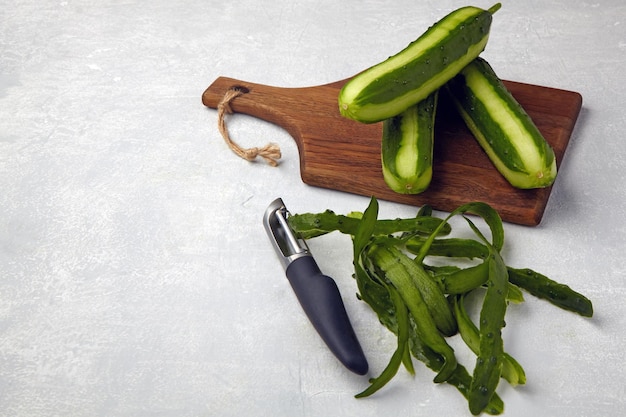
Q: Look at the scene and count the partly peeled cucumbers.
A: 3